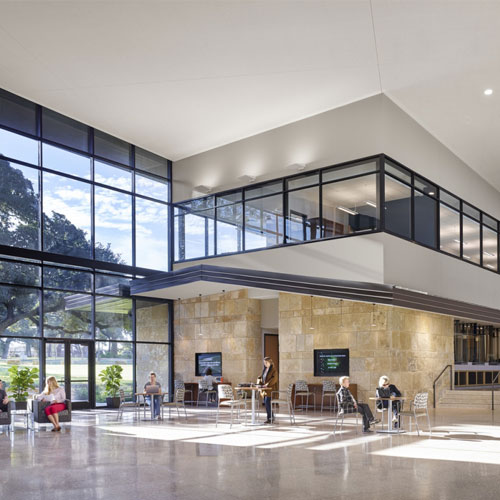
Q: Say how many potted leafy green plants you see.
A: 2